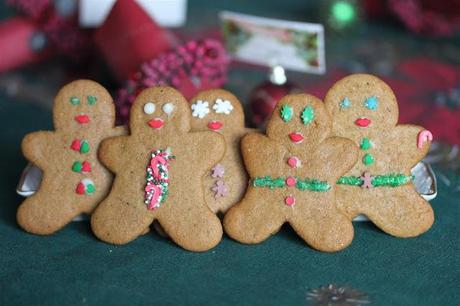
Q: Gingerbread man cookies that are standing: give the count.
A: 5